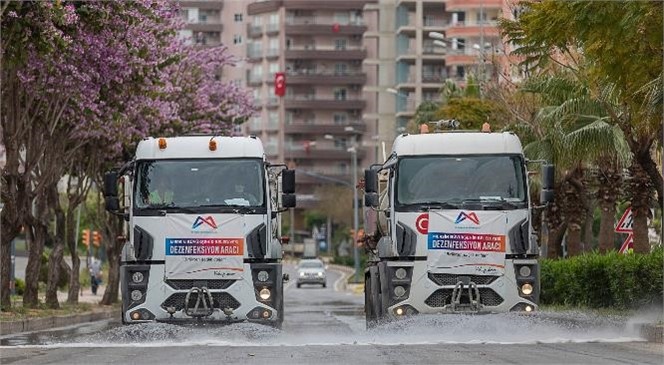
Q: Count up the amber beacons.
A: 4